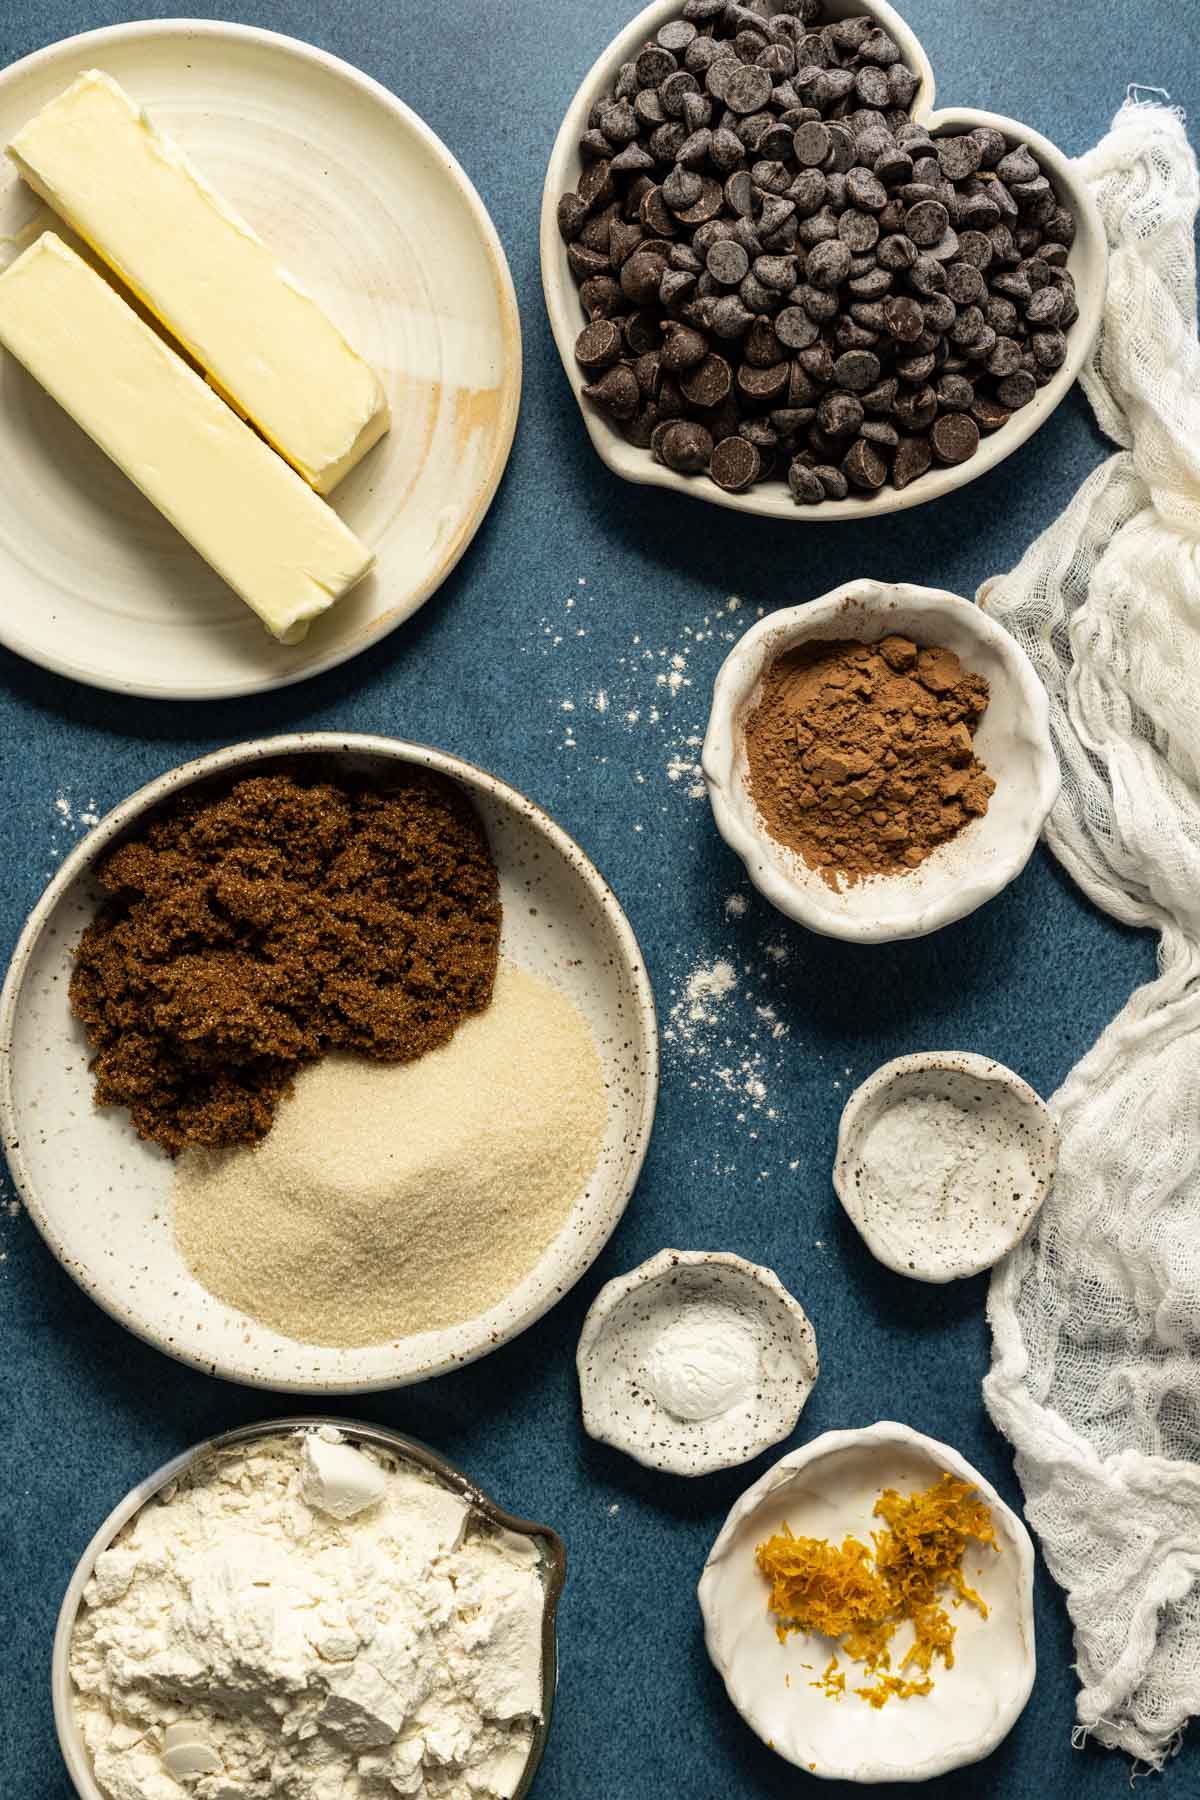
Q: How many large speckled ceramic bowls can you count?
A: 1